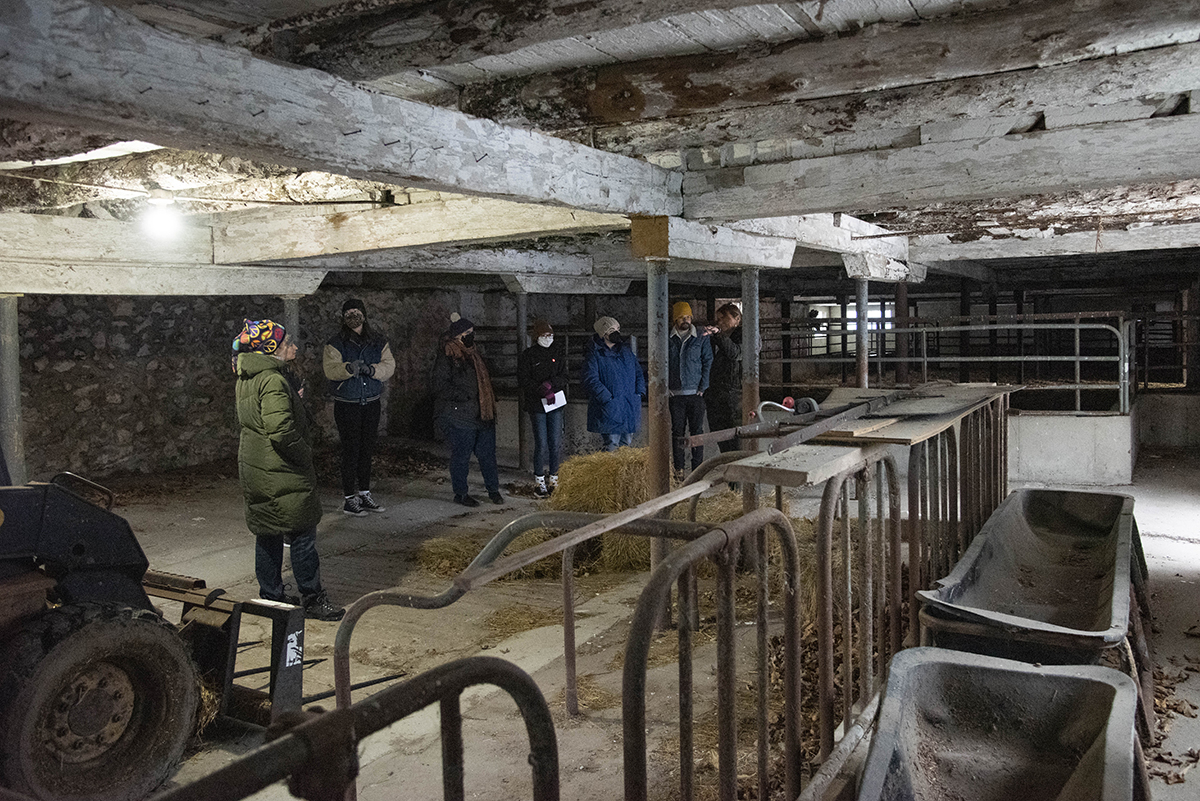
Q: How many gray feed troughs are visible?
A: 2